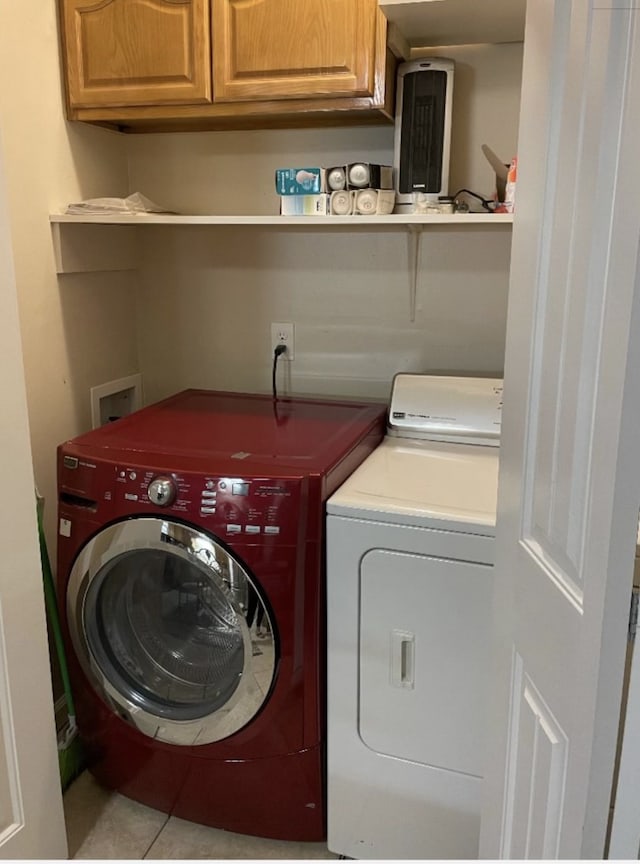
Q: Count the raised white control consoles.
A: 1